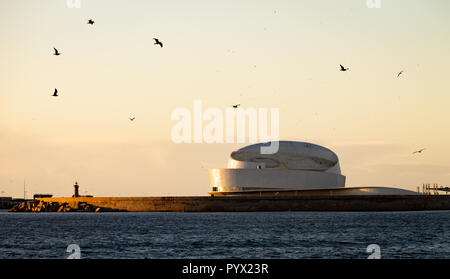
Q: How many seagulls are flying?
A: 9